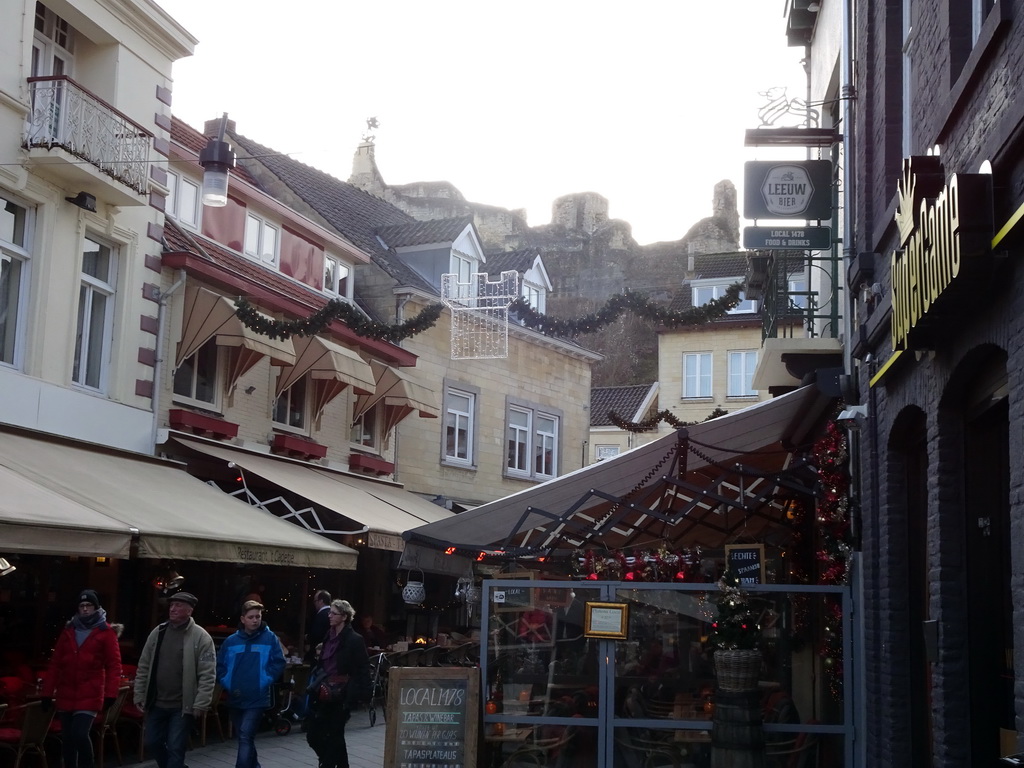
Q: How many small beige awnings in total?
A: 3